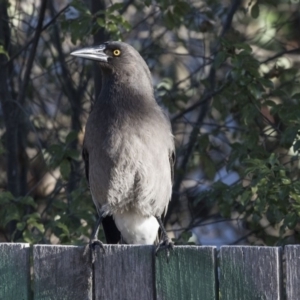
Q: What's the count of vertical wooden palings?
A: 6